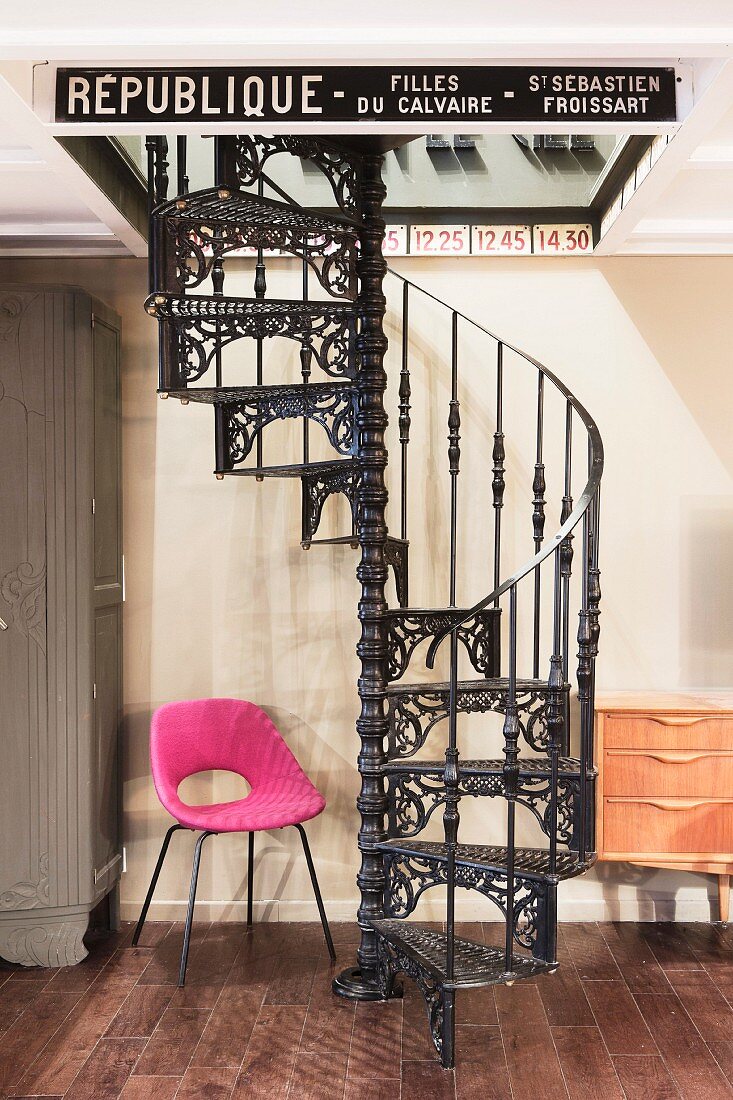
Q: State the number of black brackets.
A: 11